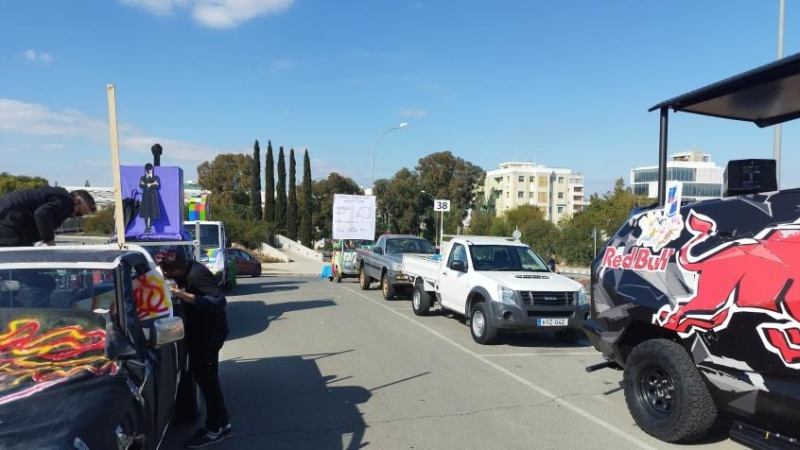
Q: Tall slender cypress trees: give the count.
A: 5